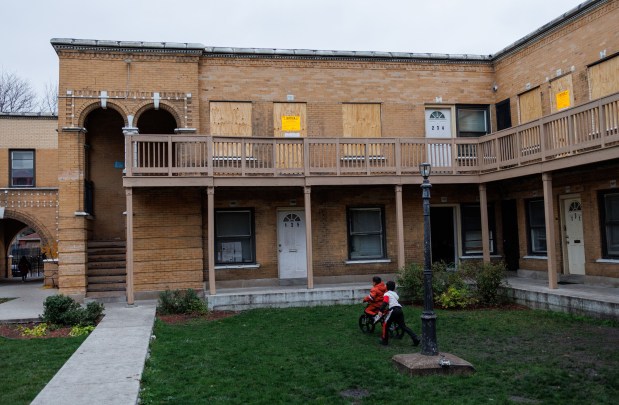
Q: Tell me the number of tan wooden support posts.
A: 6